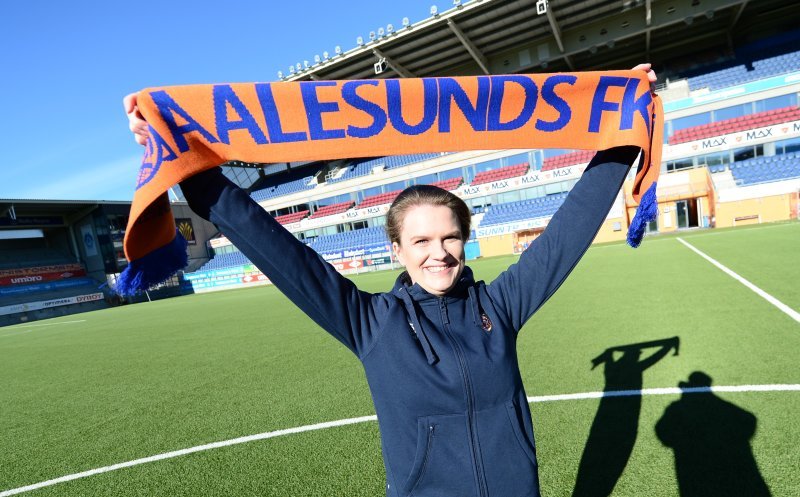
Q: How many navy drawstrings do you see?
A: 2